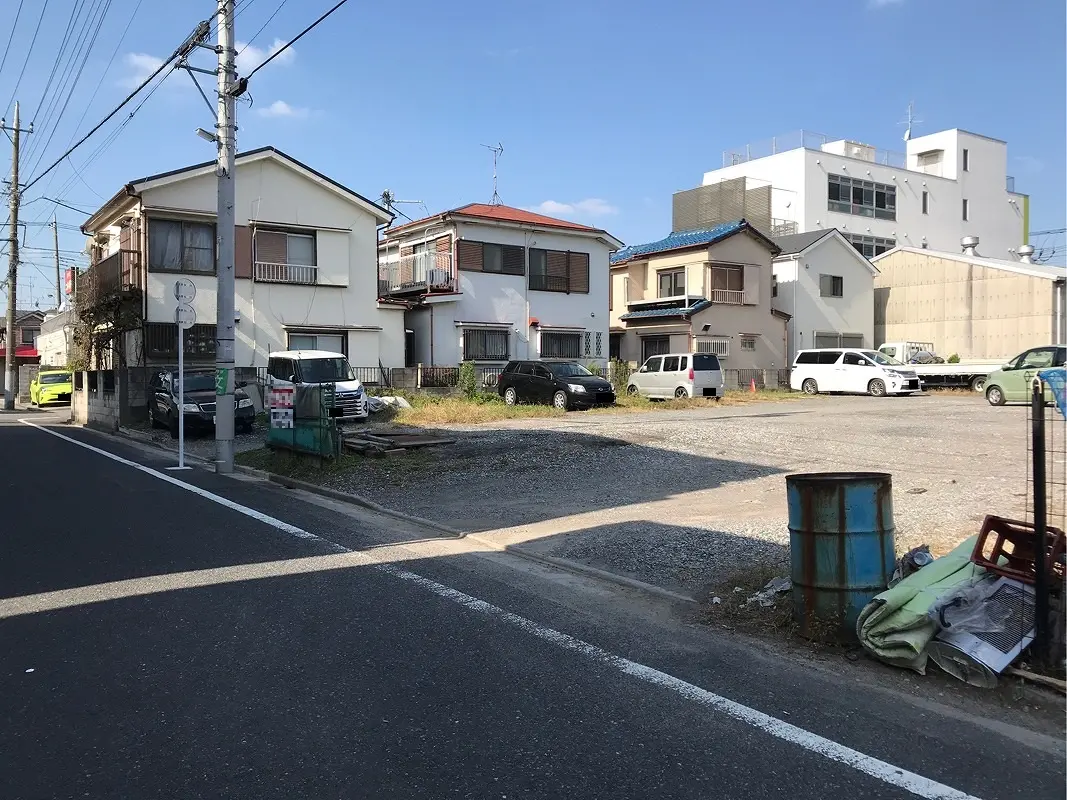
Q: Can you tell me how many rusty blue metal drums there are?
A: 1